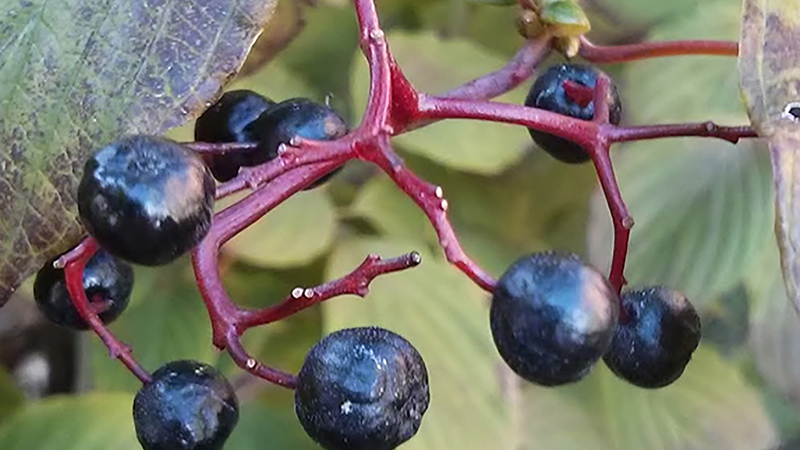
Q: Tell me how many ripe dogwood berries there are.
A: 9